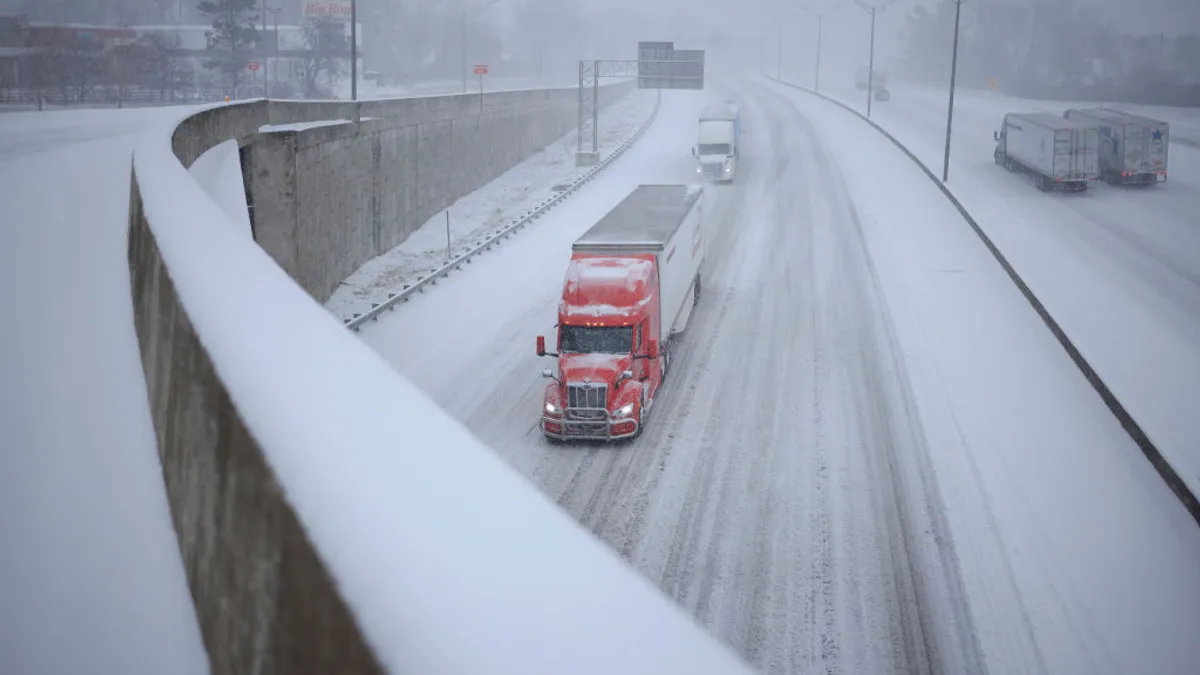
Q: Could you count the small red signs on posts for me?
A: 2